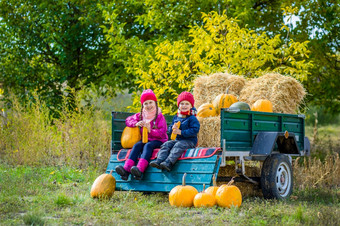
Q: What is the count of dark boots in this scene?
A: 2